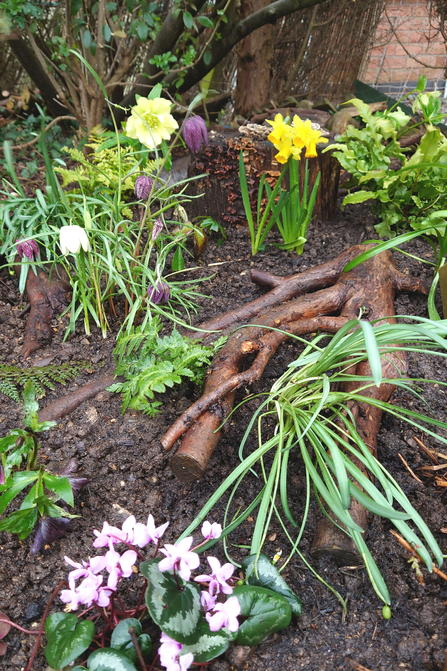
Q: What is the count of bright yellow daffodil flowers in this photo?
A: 4